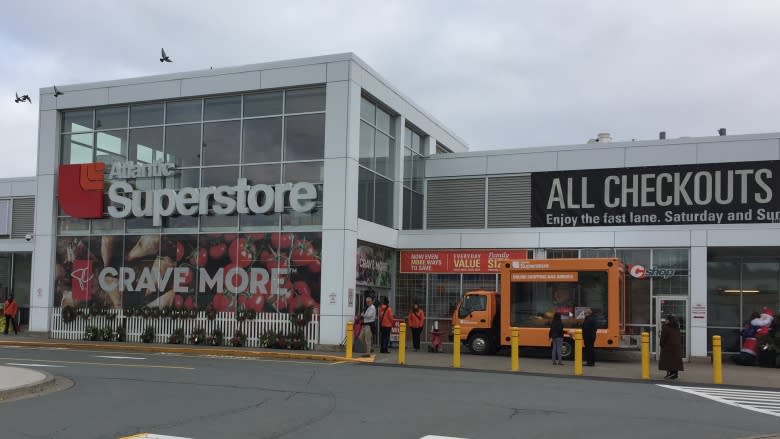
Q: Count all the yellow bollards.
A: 7